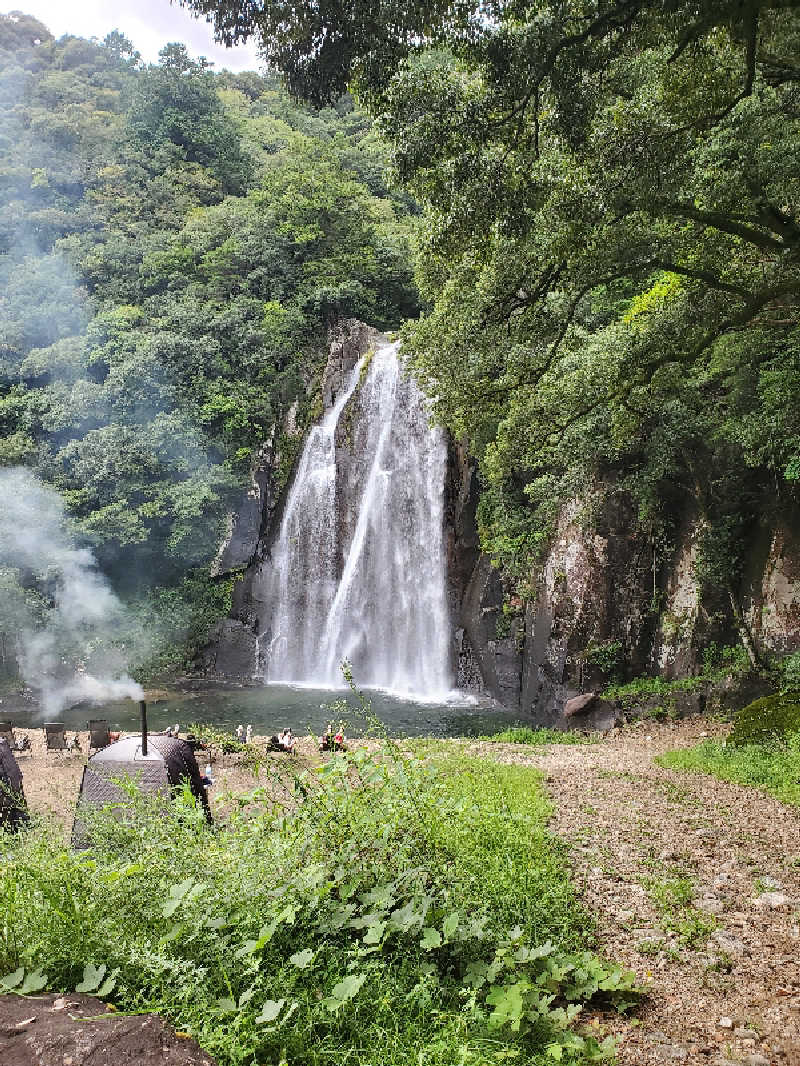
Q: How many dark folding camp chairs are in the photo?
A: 3